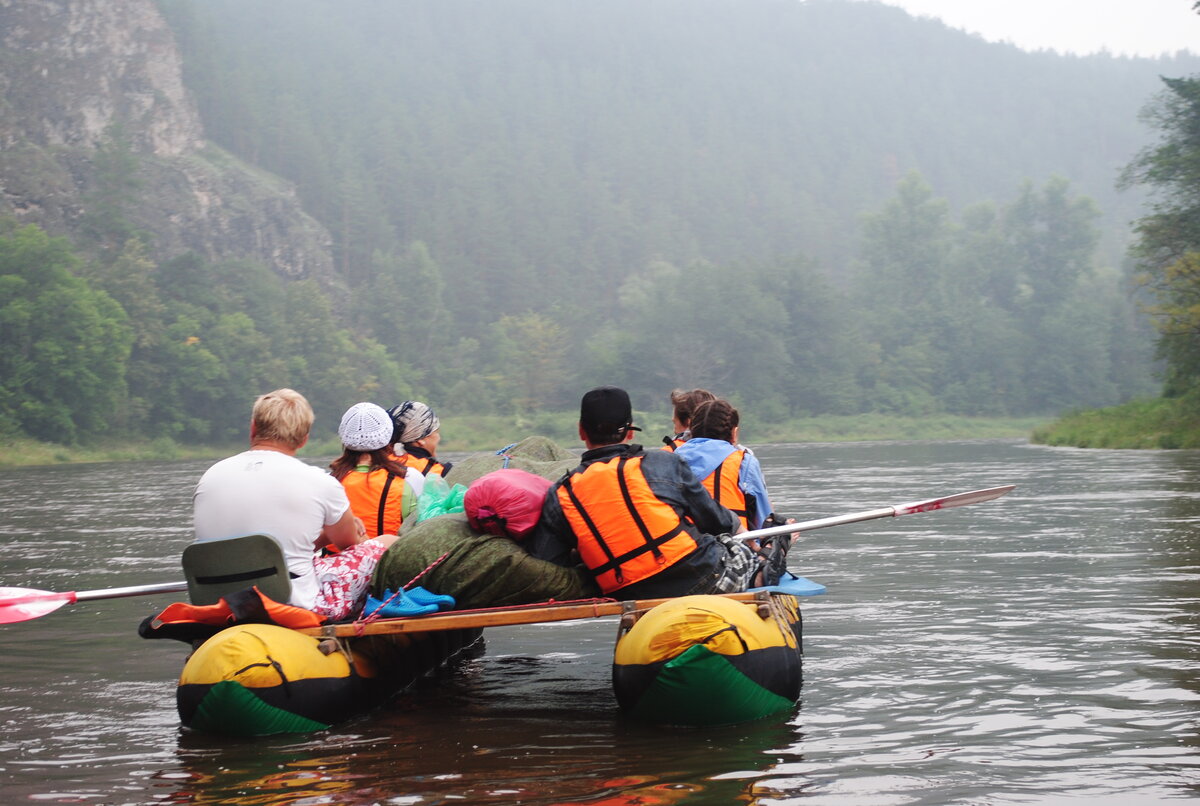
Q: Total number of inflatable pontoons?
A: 2